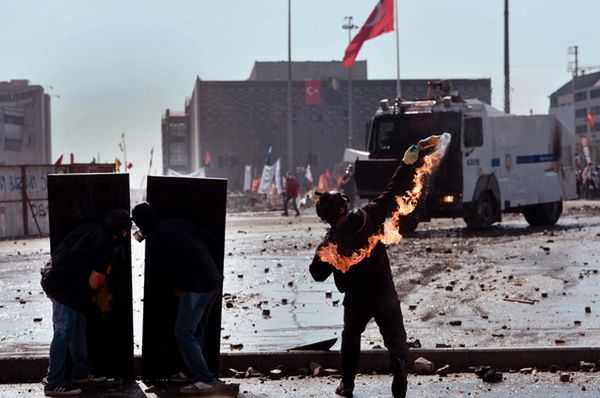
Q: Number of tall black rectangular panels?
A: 2